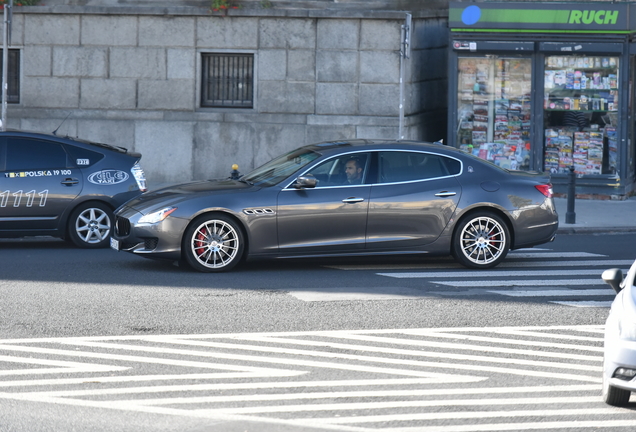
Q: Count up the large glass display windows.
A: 2